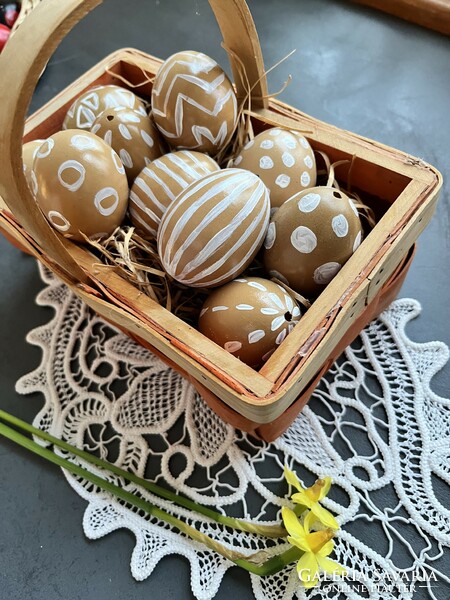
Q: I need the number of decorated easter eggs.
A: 10